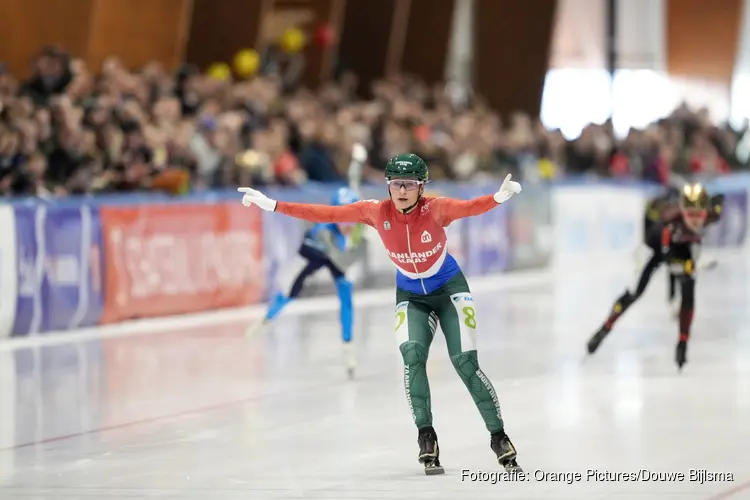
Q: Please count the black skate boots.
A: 4